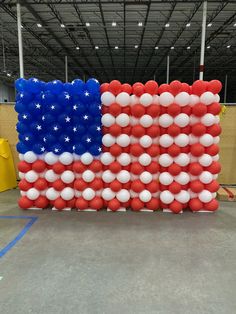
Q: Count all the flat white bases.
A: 7